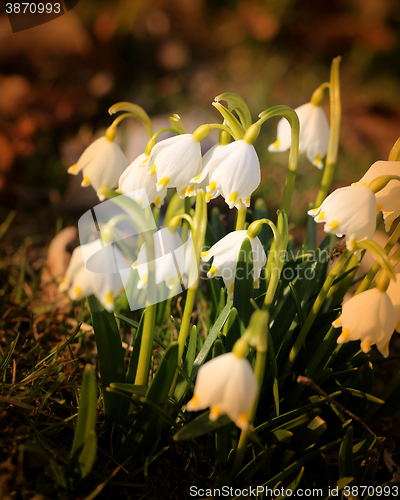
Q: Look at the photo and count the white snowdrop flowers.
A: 14